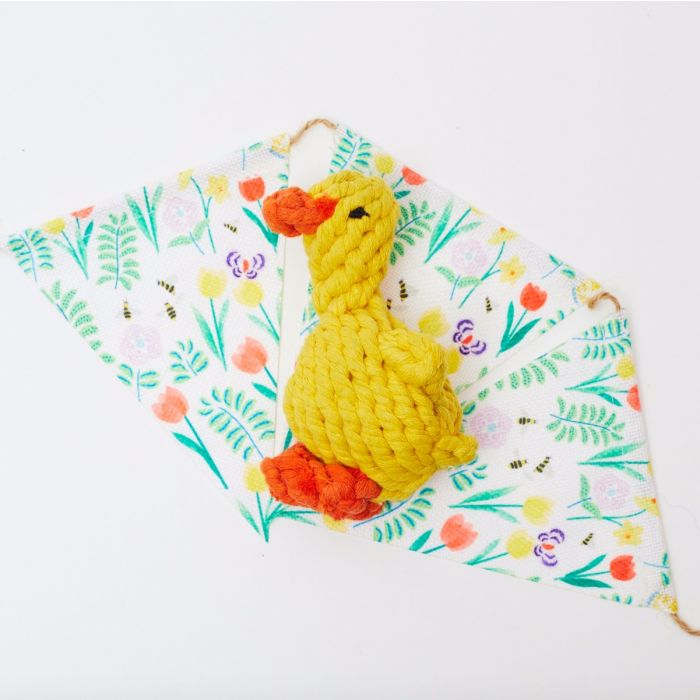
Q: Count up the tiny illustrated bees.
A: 11